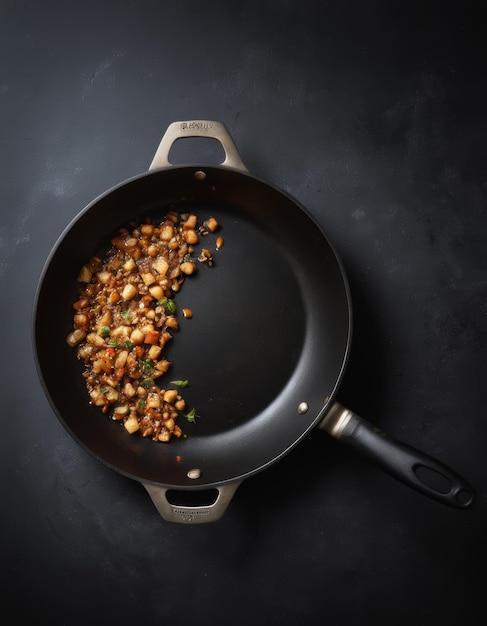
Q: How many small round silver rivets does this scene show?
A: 3